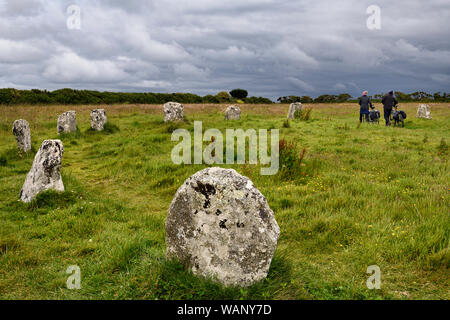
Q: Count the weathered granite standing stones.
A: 9